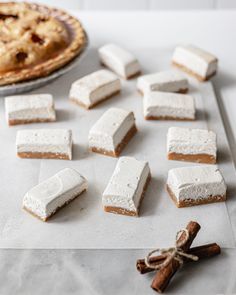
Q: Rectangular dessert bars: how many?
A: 12